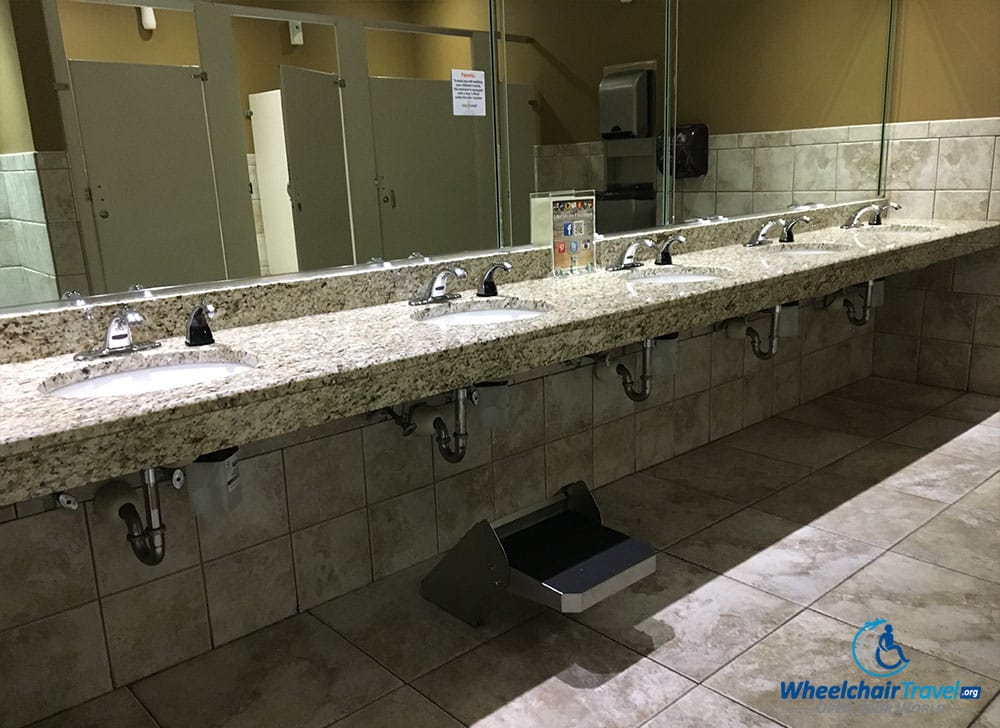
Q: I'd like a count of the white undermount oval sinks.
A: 5